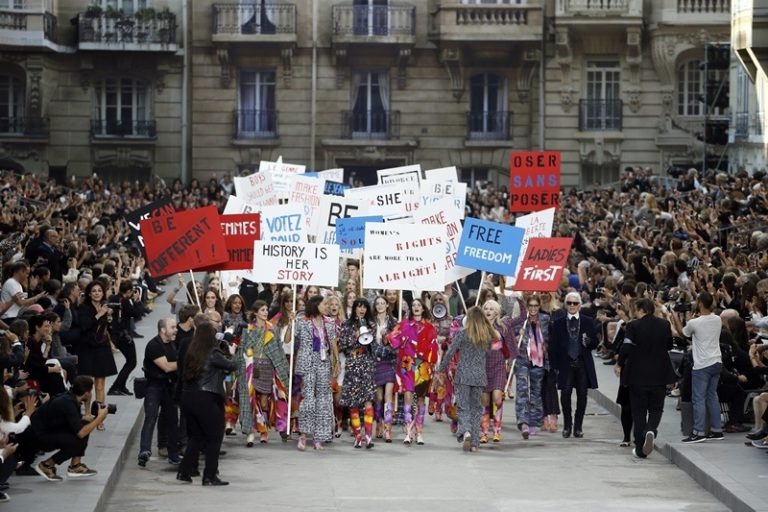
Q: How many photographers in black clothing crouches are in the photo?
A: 1